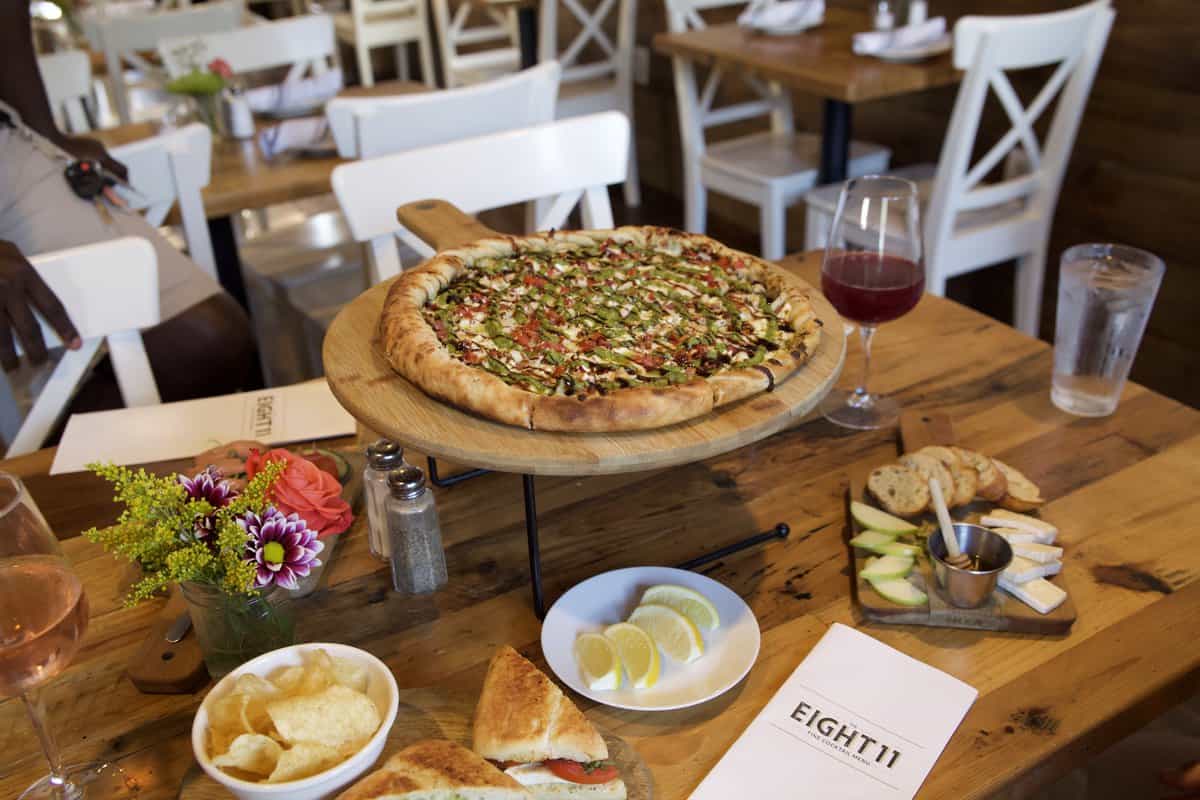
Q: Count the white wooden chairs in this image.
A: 12